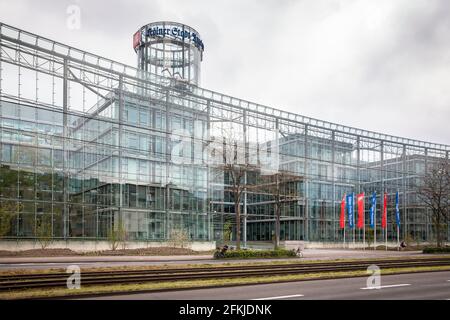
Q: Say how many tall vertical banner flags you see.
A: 6